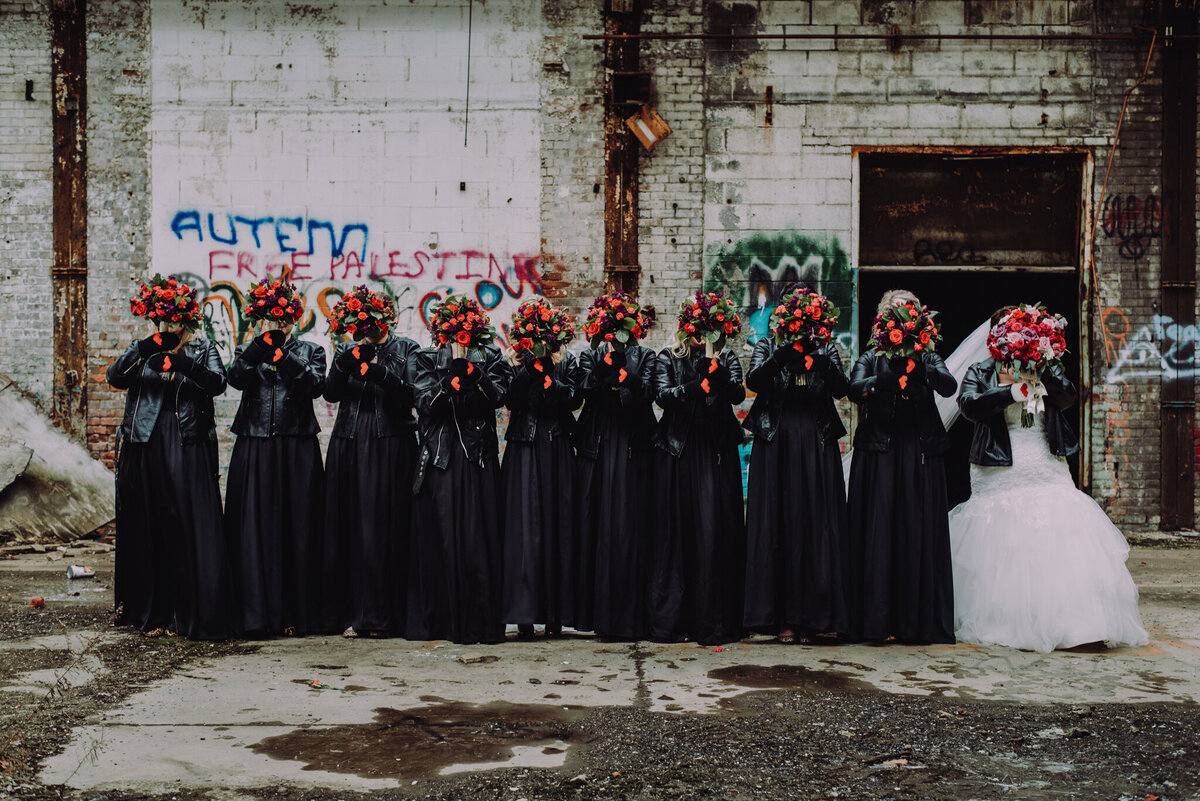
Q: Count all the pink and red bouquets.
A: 1